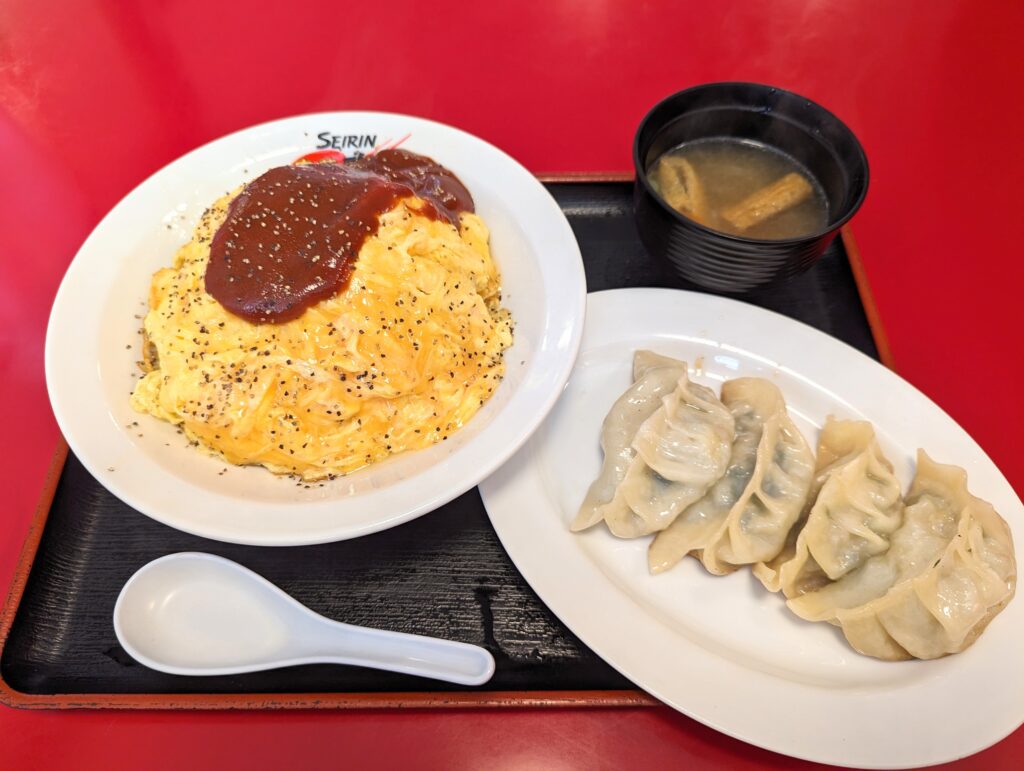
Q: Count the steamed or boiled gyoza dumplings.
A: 4